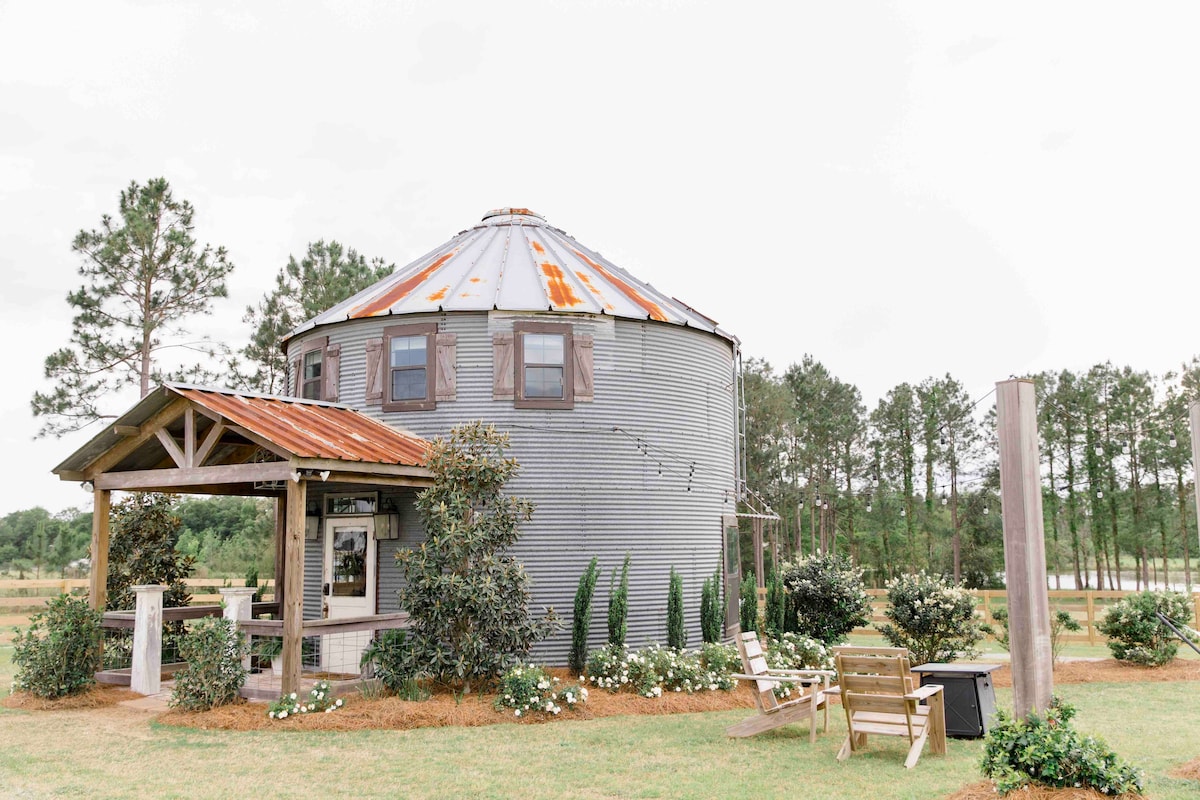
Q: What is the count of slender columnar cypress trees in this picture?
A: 6